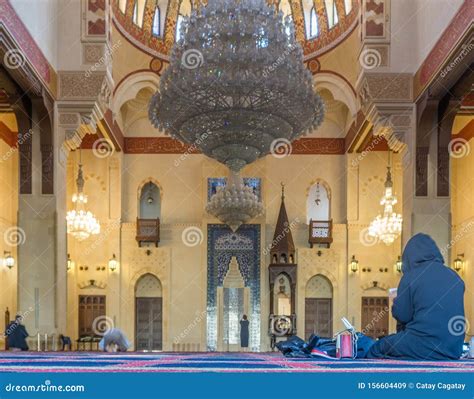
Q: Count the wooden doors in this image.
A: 4